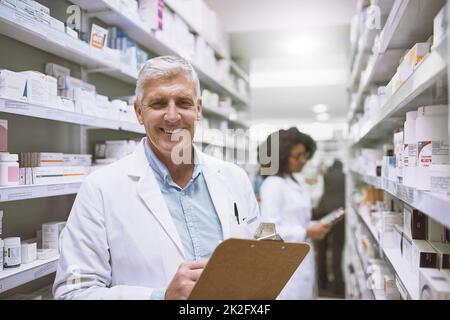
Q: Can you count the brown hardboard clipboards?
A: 1